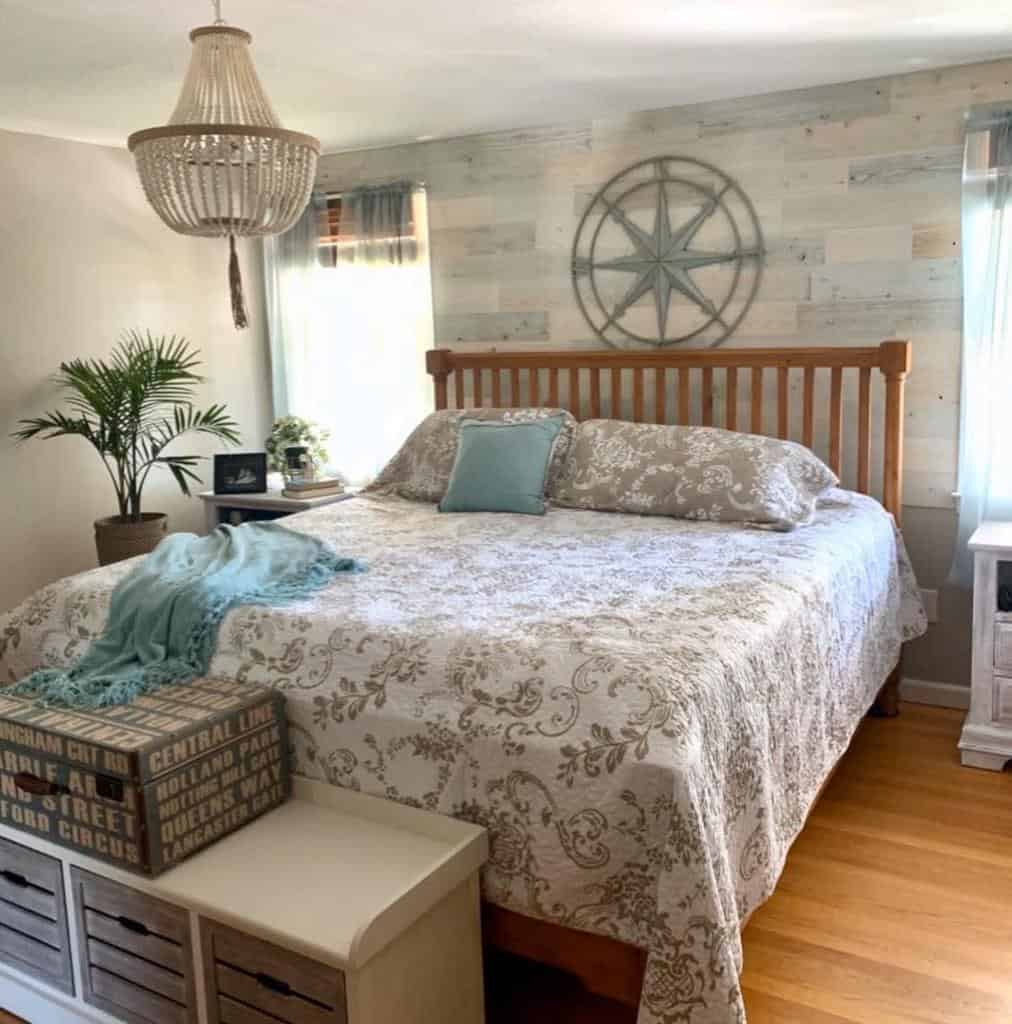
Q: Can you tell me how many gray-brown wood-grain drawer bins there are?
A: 3